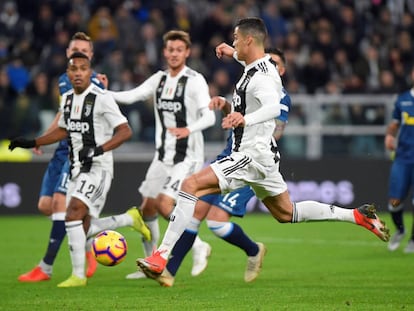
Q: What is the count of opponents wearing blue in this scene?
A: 3